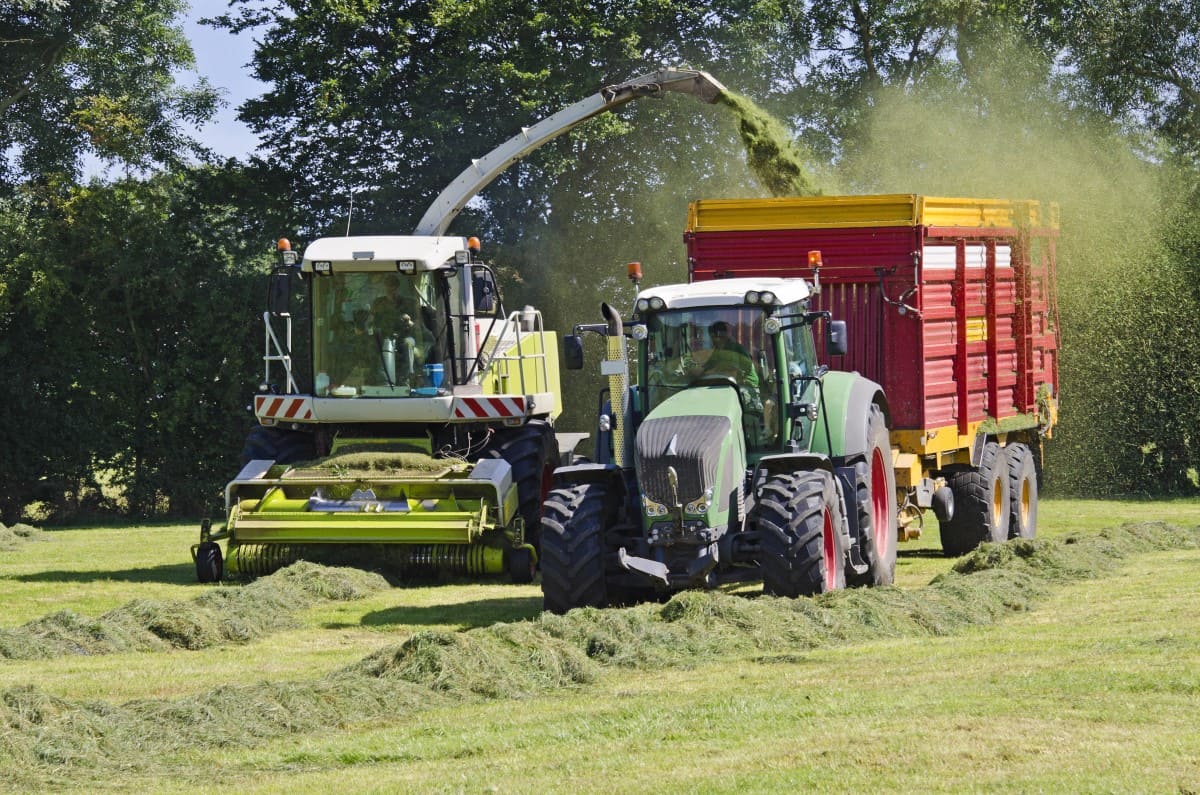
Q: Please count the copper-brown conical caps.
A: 0